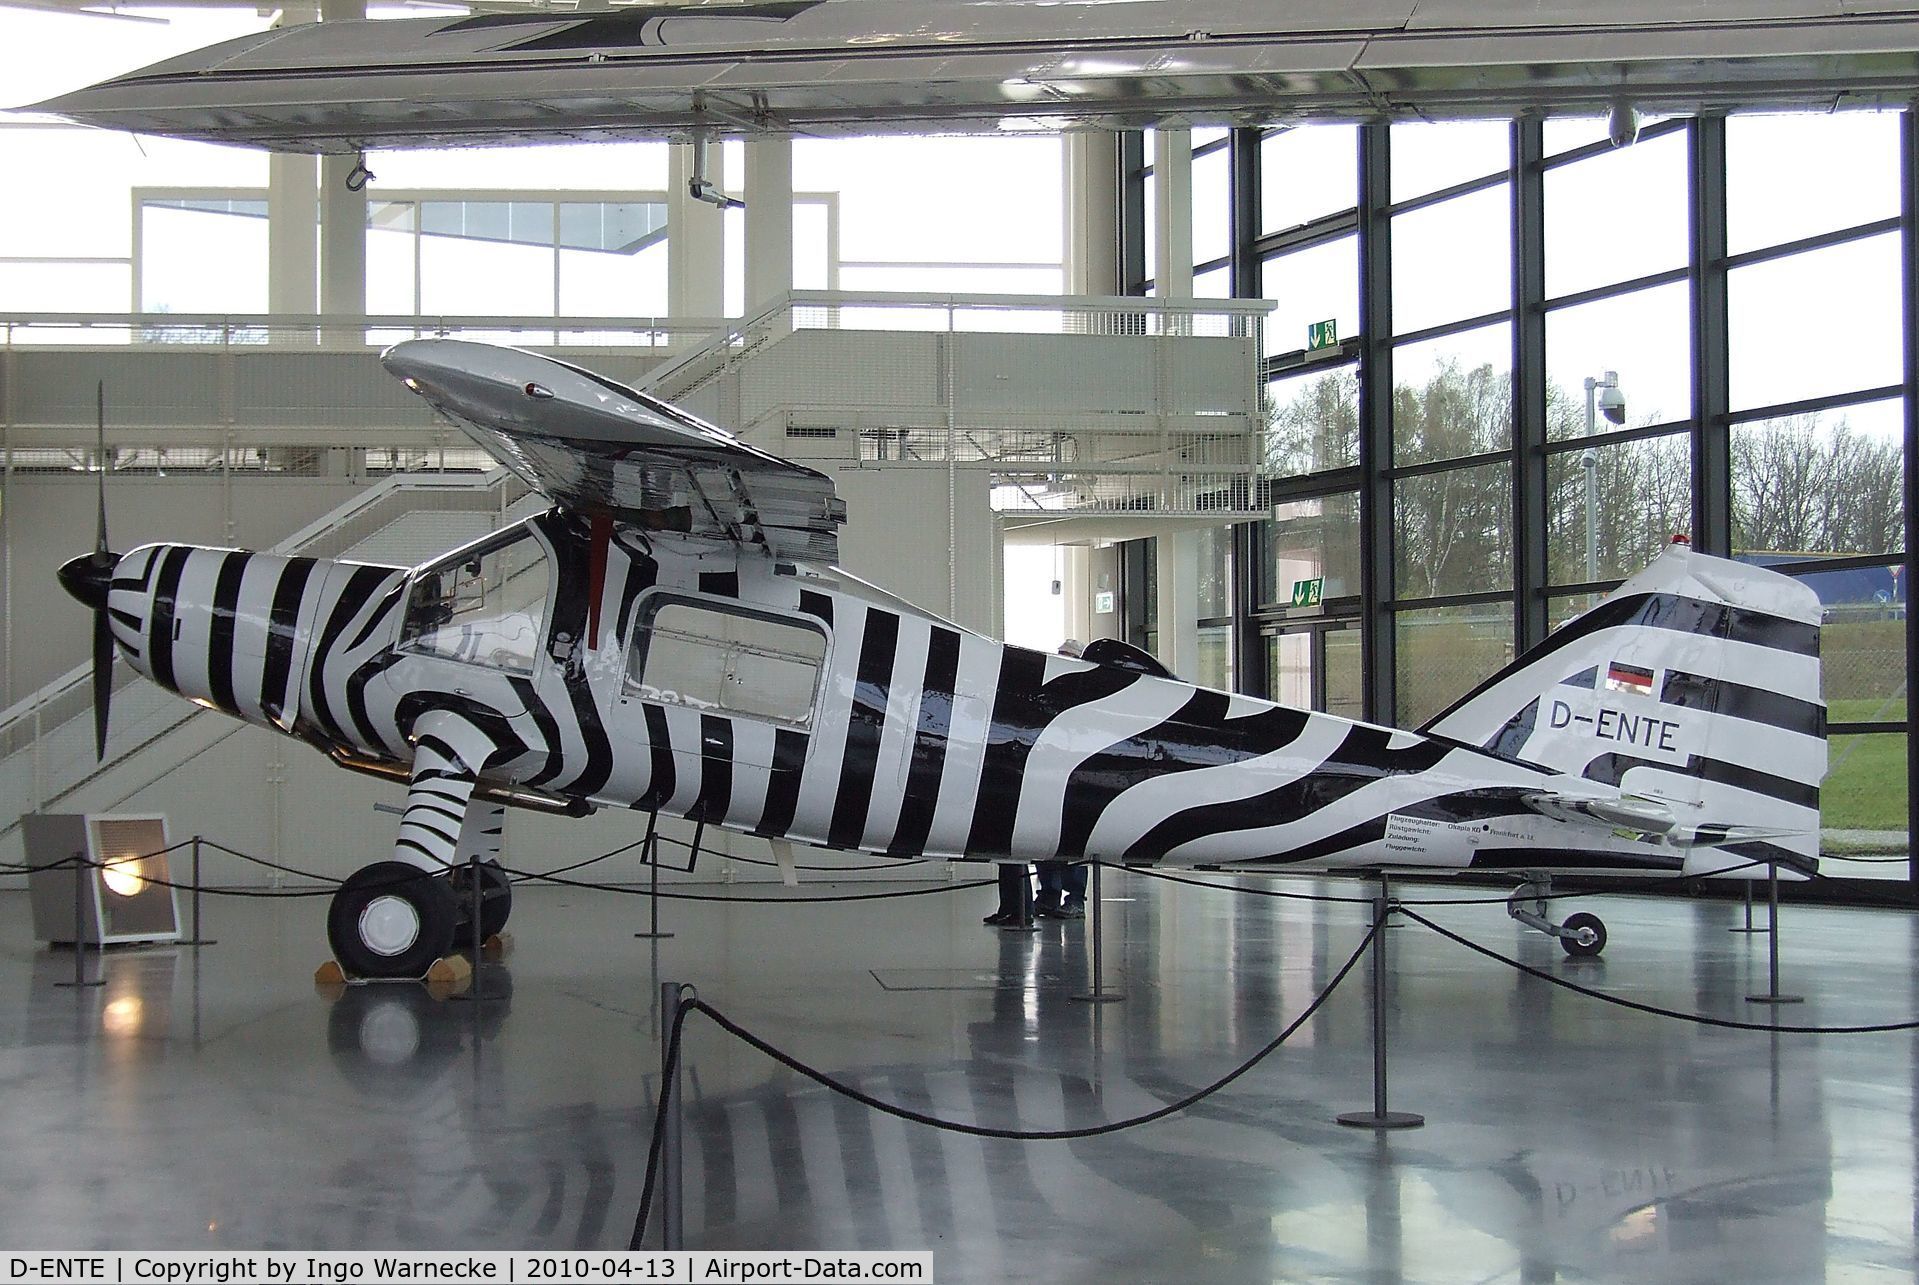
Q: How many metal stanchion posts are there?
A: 11